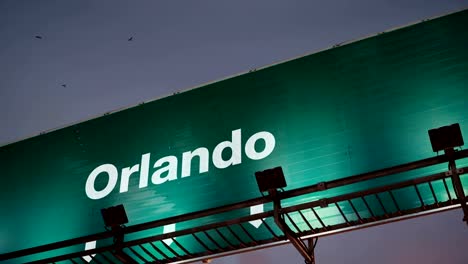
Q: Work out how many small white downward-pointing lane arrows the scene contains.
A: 3